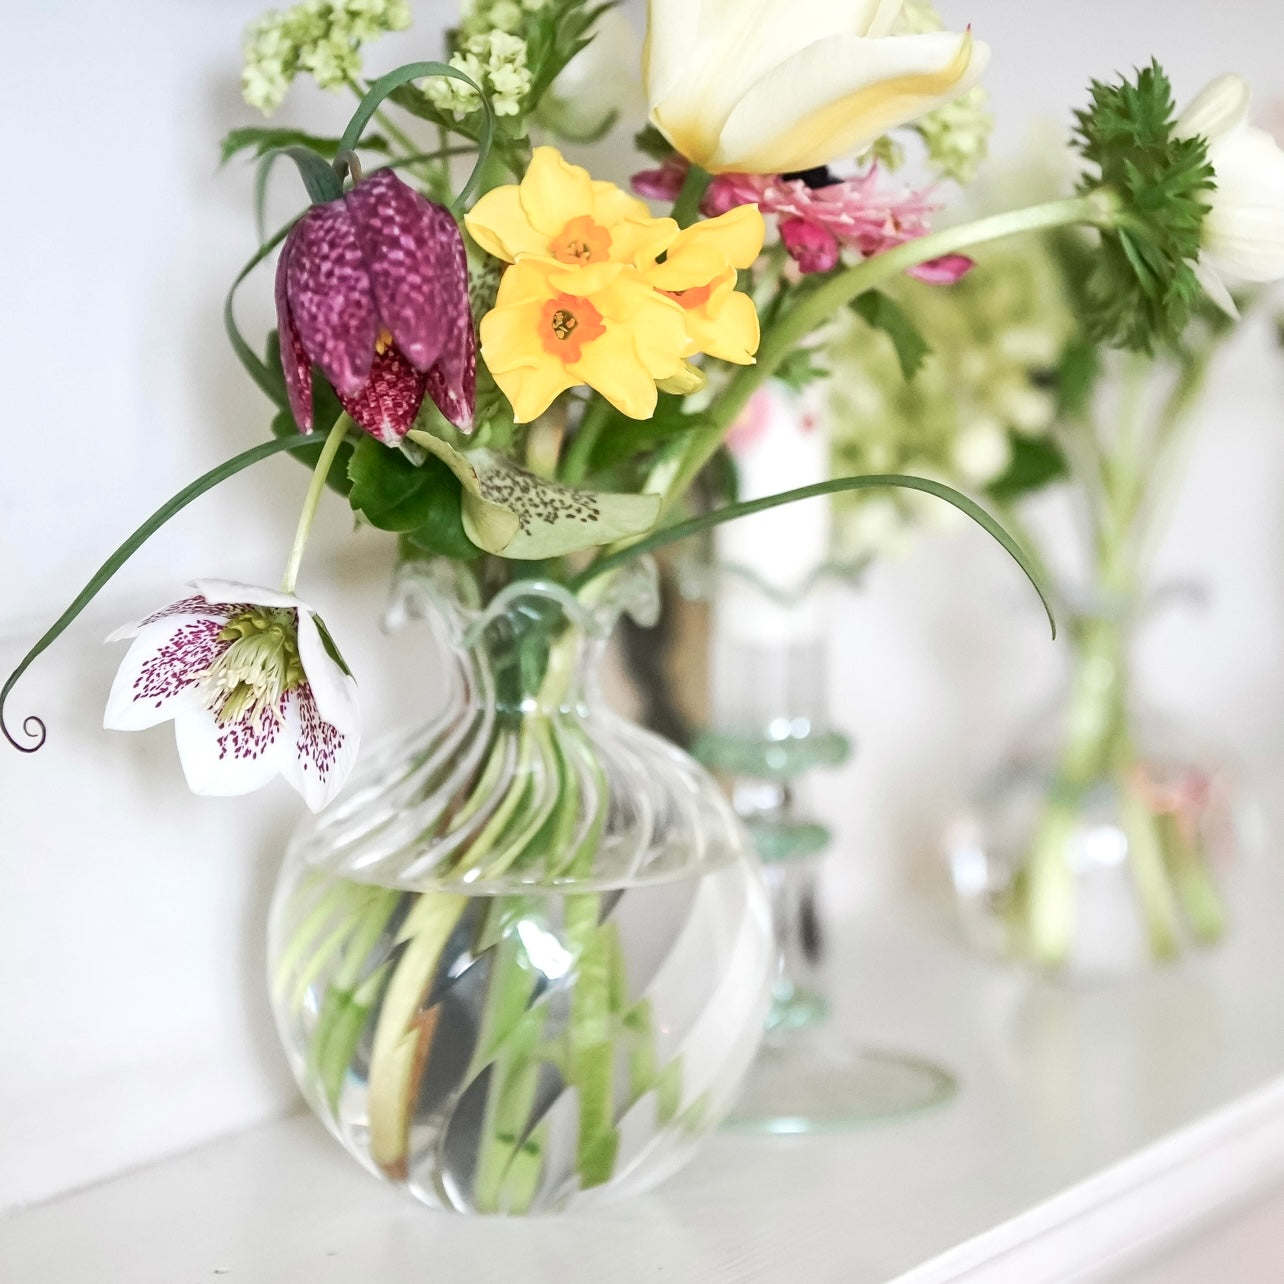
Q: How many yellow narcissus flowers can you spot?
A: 3